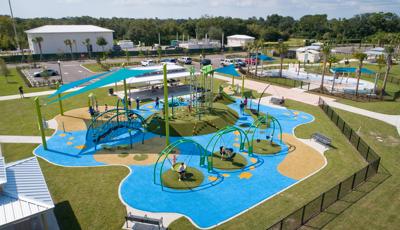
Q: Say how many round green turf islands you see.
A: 3